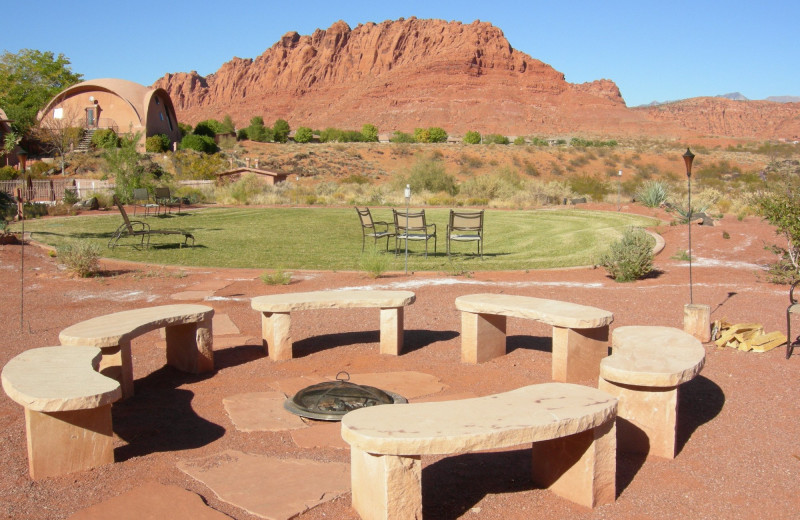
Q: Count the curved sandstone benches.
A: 6